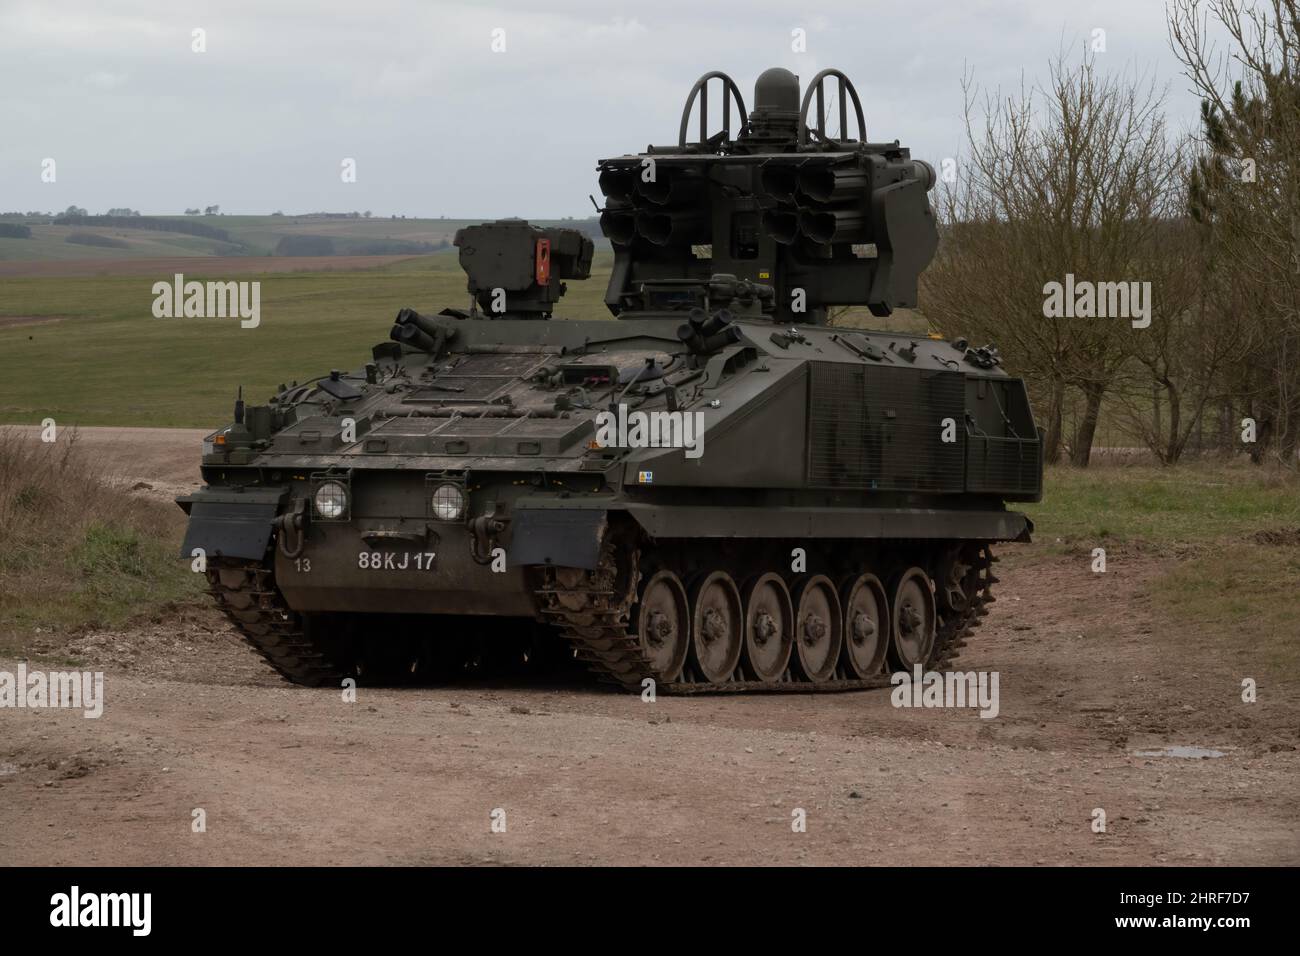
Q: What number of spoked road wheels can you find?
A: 6